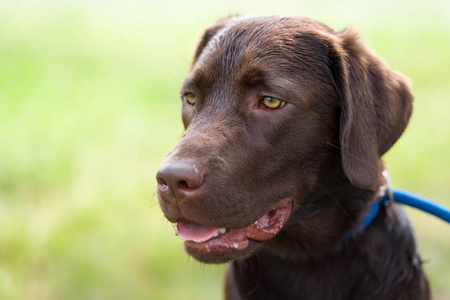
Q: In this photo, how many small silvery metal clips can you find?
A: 1